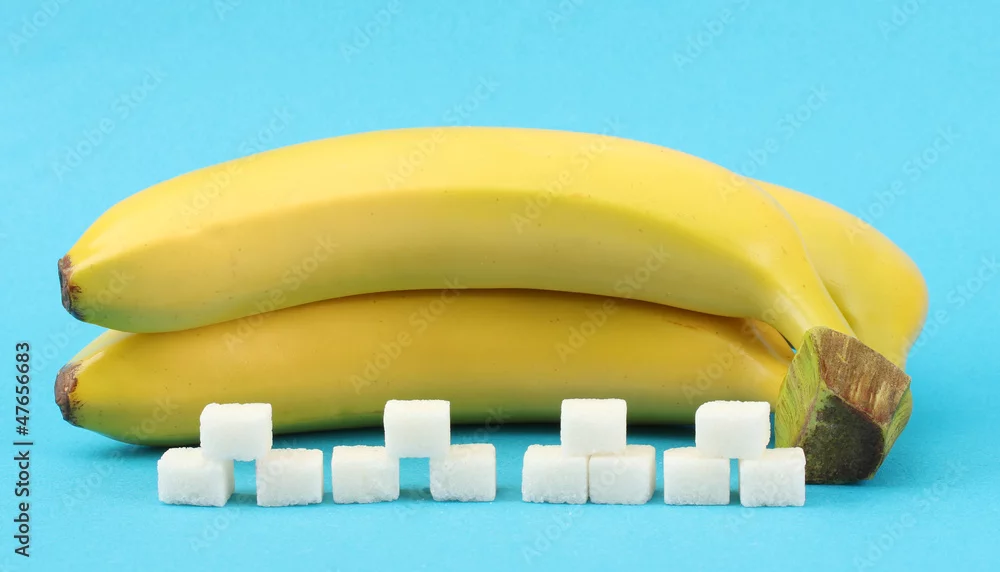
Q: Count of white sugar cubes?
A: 12